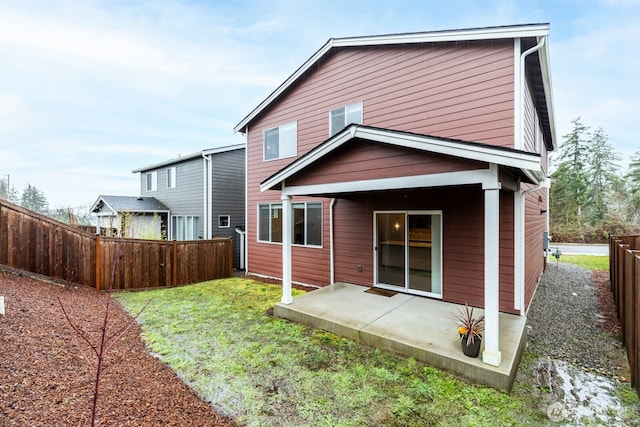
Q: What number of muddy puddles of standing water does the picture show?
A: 1